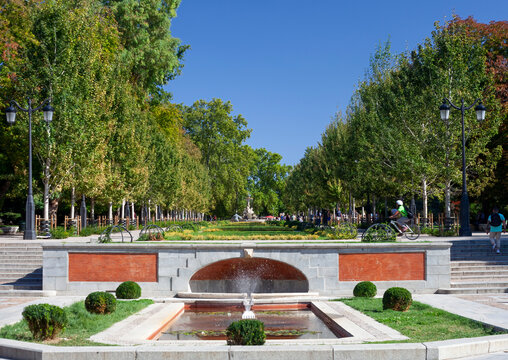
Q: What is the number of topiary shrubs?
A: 6